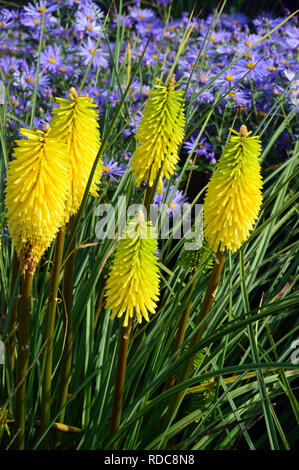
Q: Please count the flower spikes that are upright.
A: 5